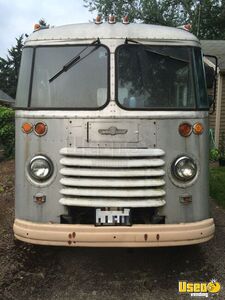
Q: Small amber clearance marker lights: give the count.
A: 5